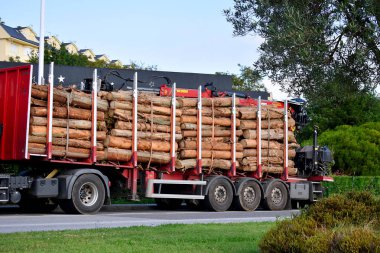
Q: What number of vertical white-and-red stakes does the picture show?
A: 8